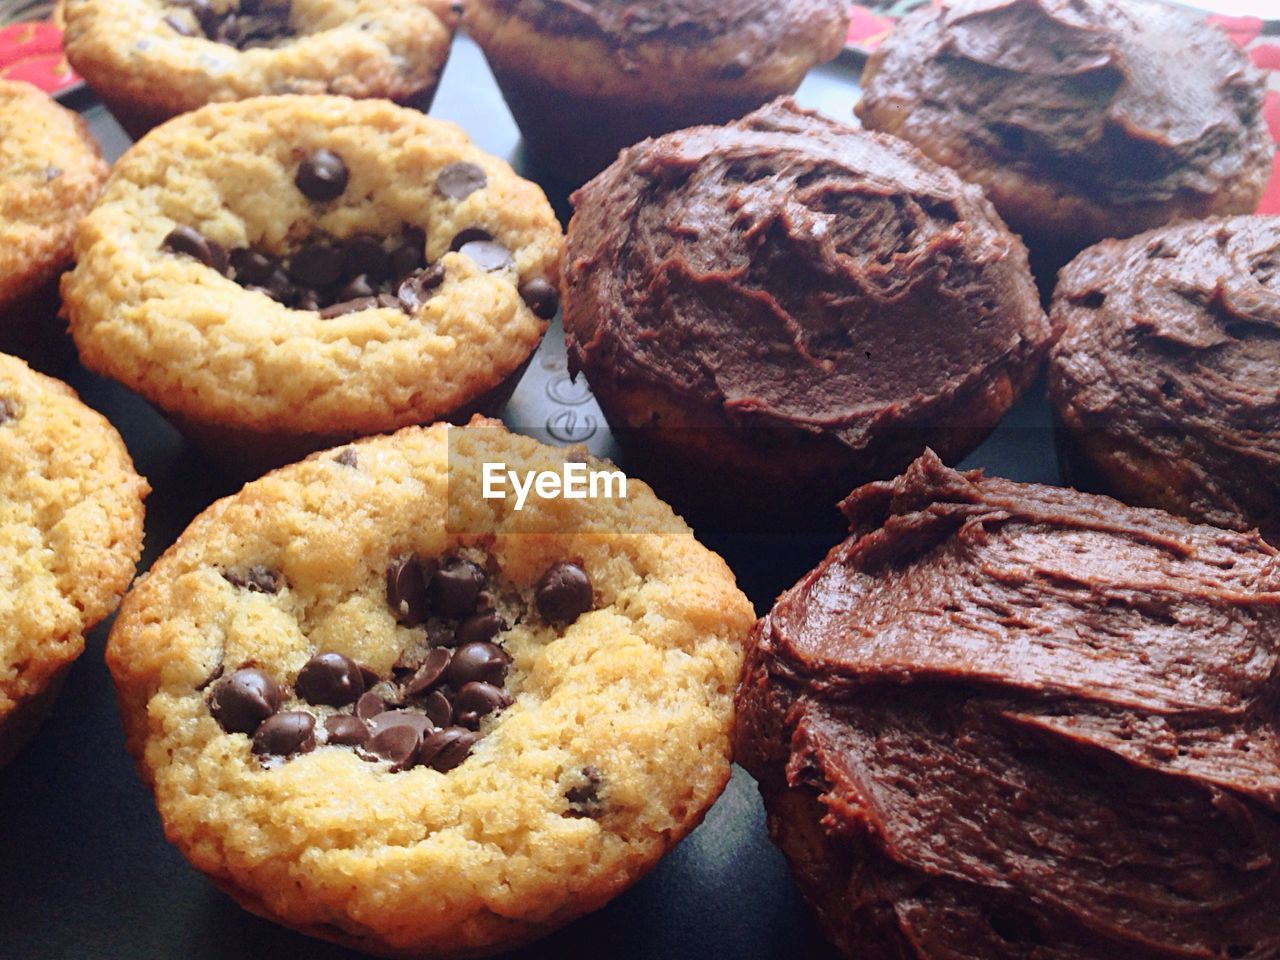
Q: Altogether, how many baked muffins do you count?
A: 10